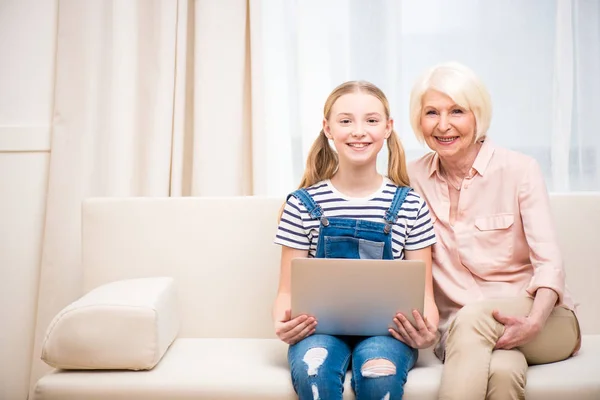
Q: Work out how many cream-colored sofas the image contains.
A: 1